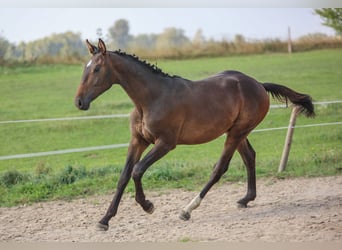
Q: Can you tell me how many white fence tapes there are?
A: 2